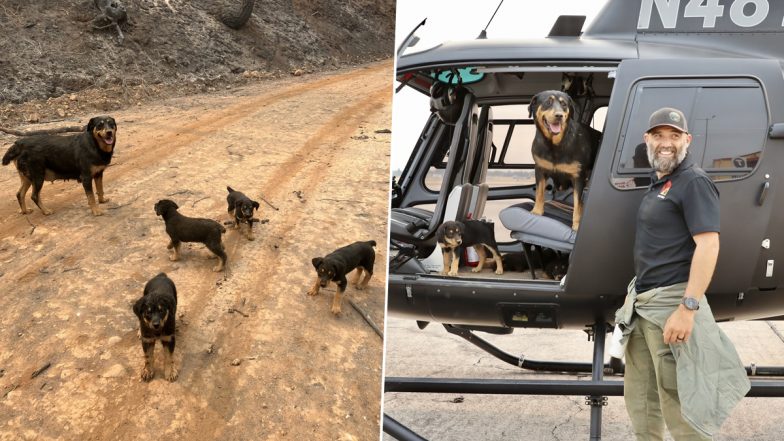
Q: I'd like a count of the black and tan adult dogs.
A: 2